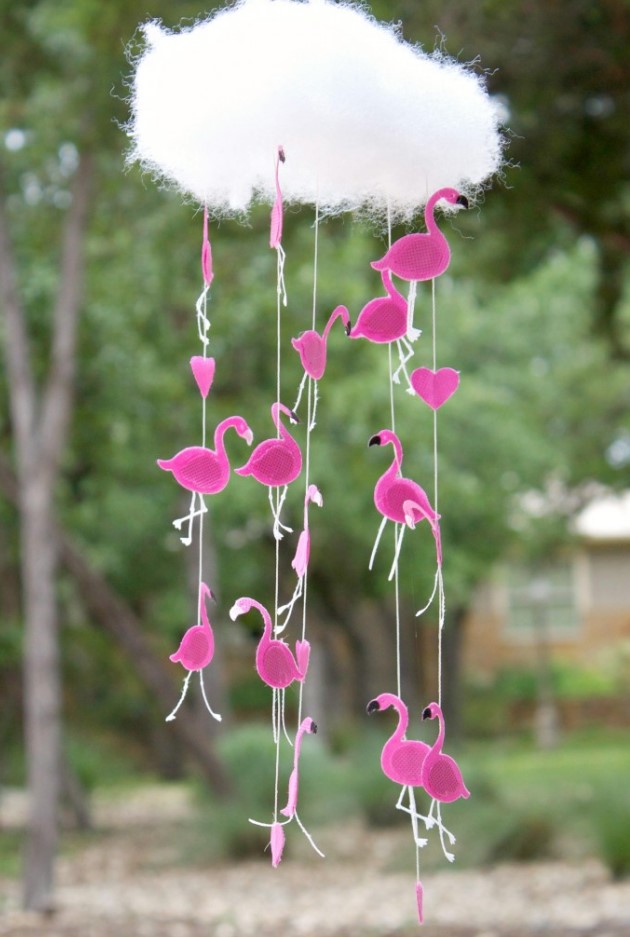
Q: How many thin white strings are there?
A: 5